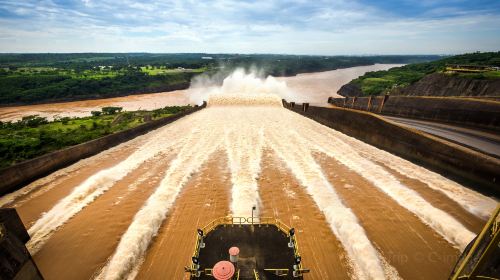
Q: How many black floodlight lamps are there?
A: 4